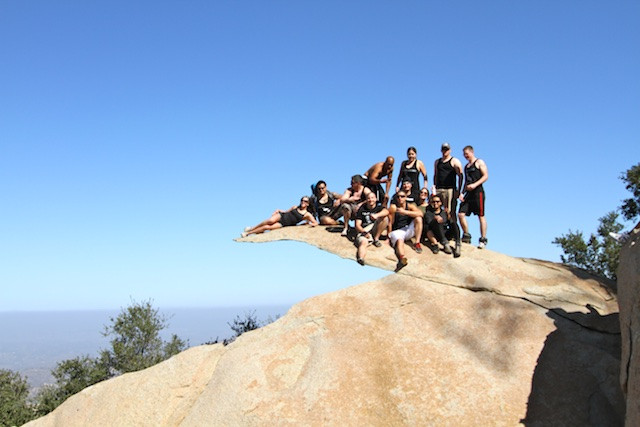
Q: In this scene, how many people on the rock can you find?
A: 12